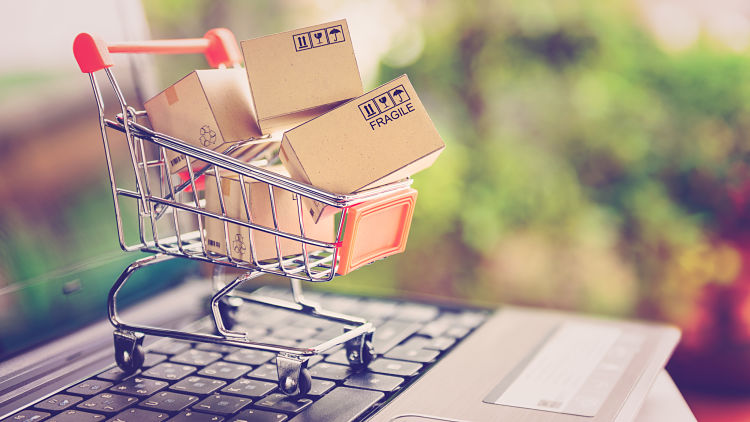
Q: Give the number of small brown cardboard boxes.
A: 4